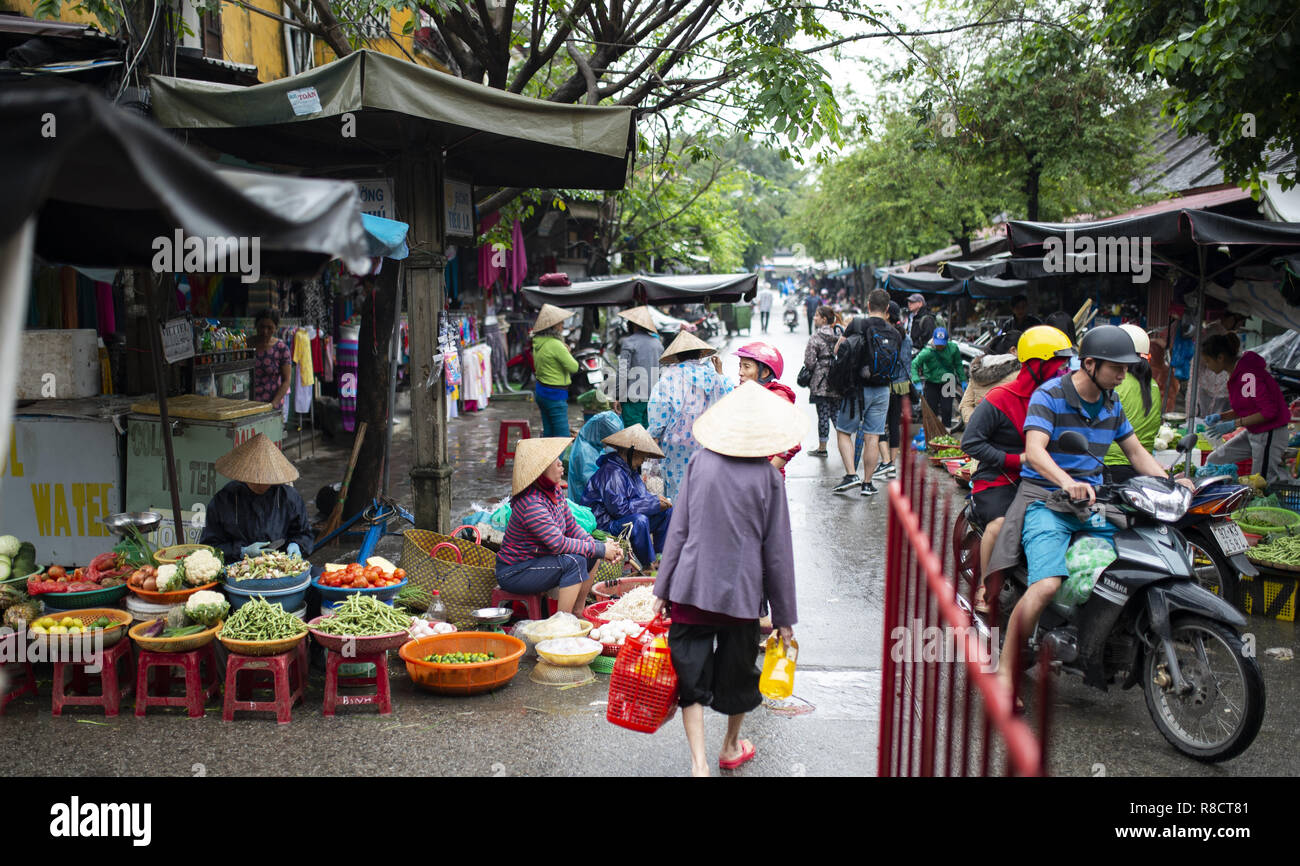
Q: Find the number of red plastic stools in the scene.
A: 7